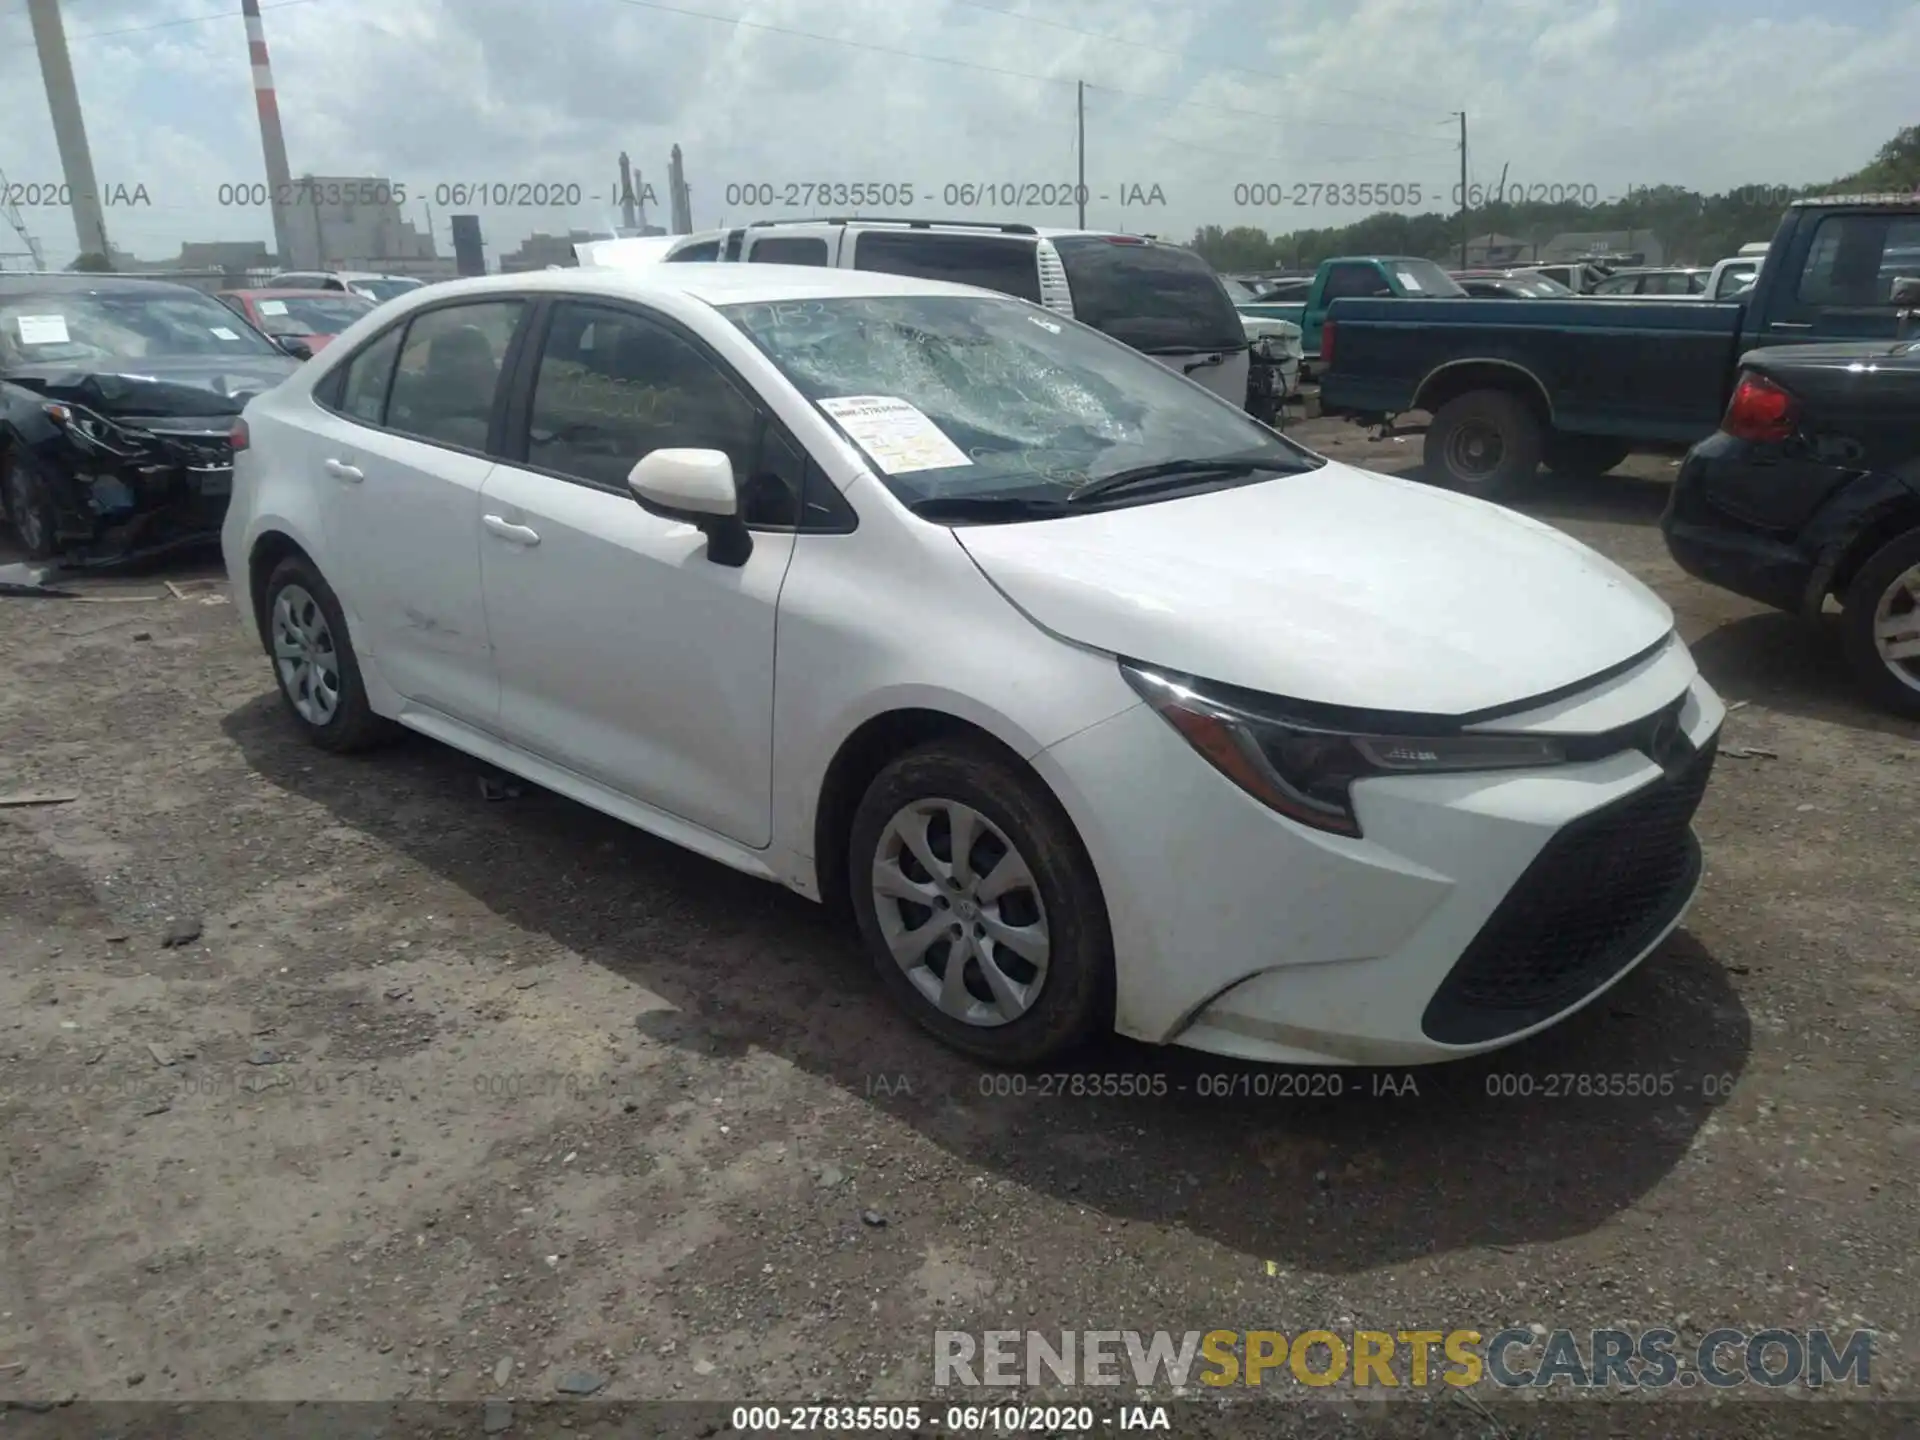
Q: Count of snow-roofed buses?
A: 0